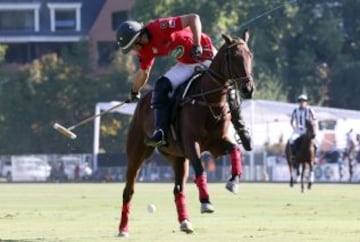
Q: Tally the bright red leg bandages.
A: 4